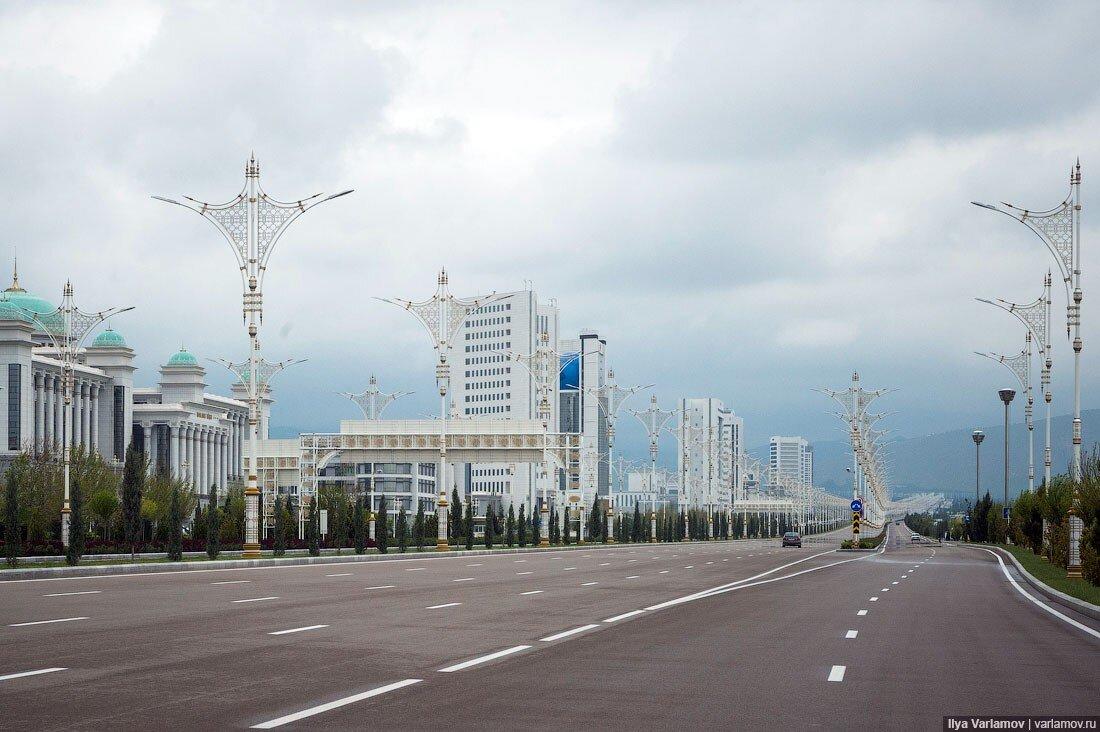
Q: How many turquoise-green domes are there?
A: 5